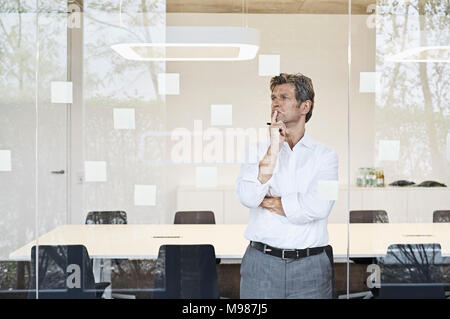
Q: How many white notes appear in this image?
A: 12